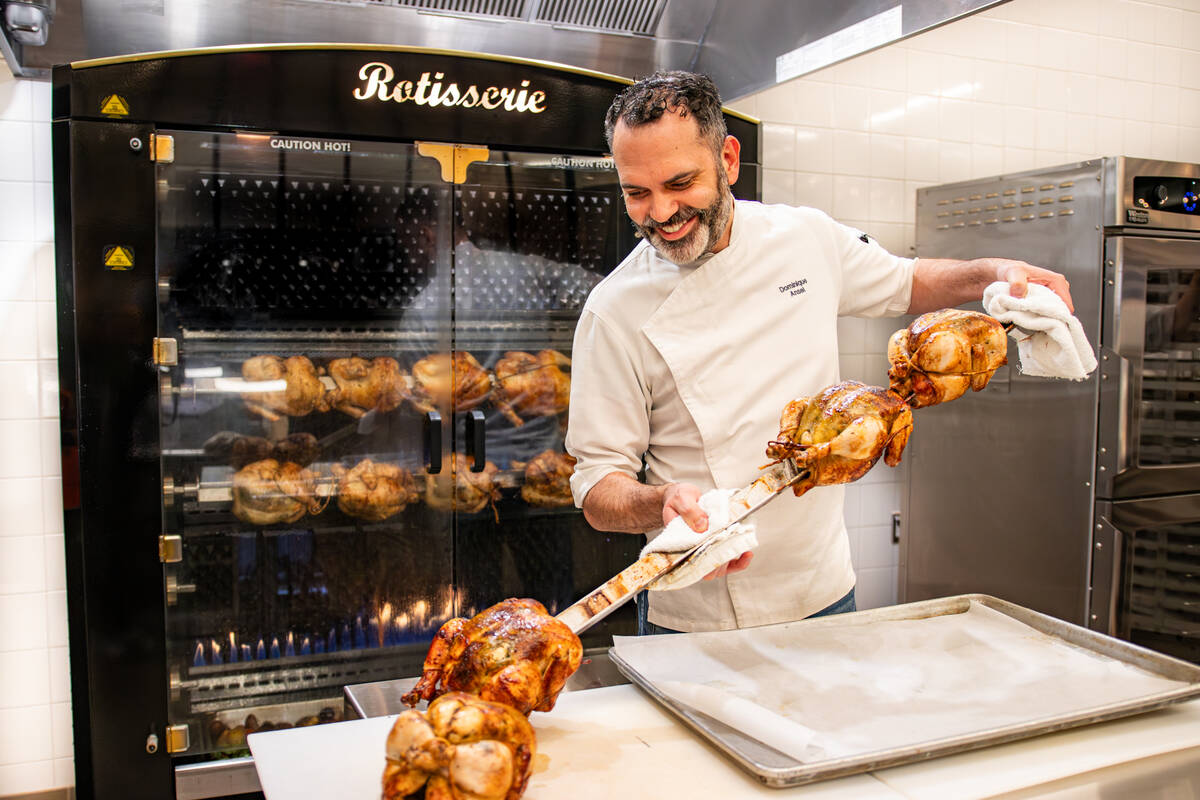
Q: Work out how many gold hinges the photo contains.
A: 4